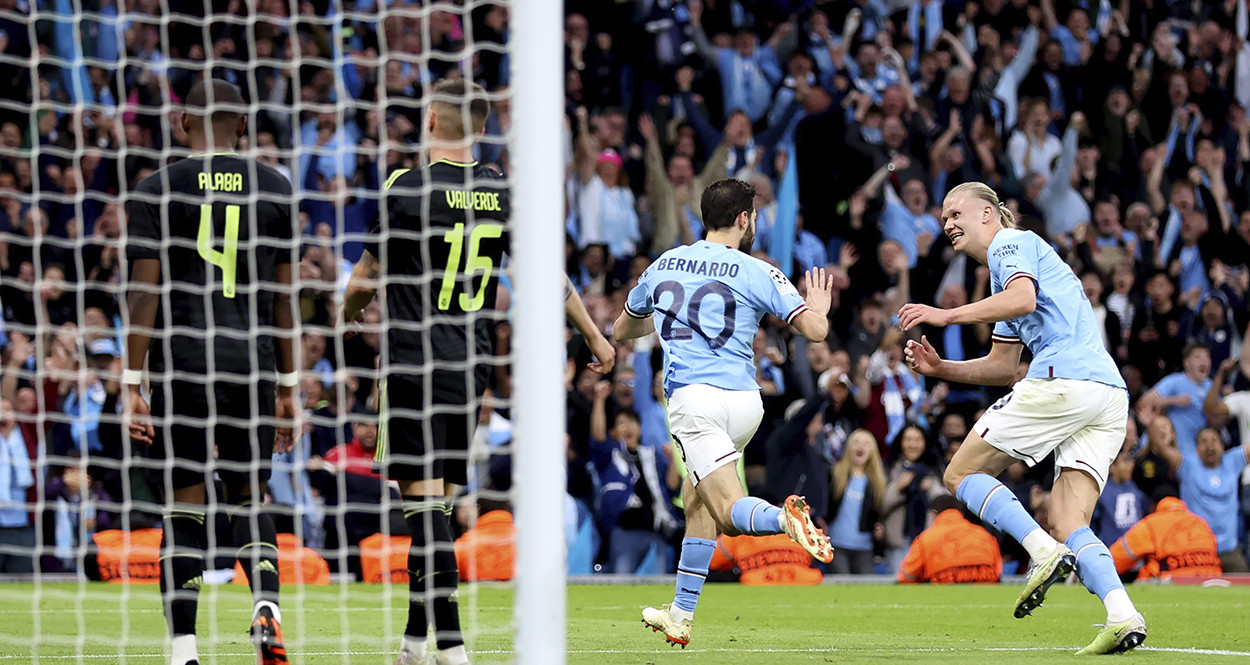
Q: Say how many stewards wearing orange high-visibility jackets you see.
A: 7